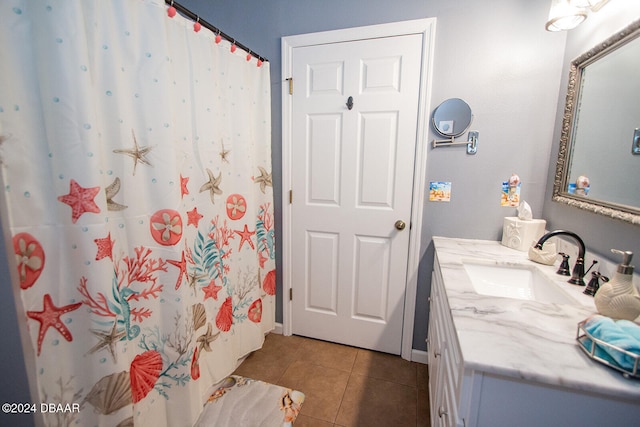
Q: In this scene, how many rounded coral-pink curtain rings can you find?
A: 6